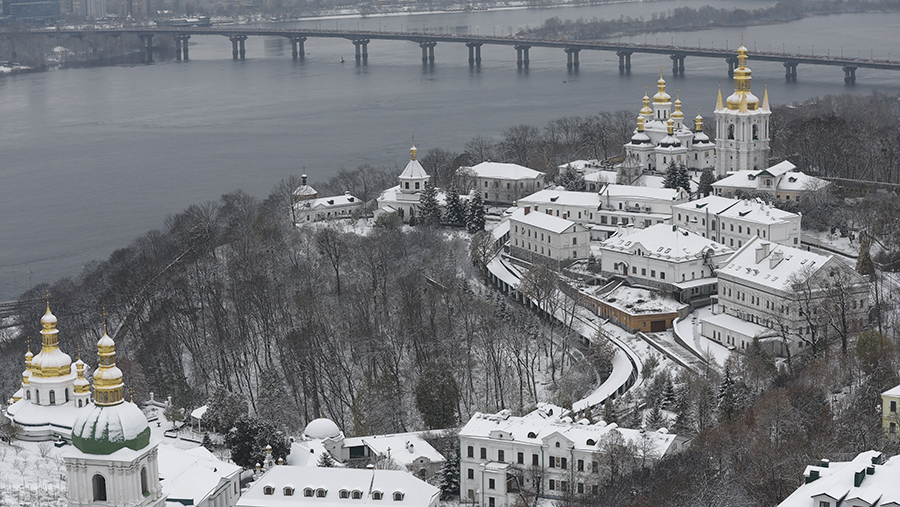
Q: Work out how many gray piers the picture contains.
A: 14